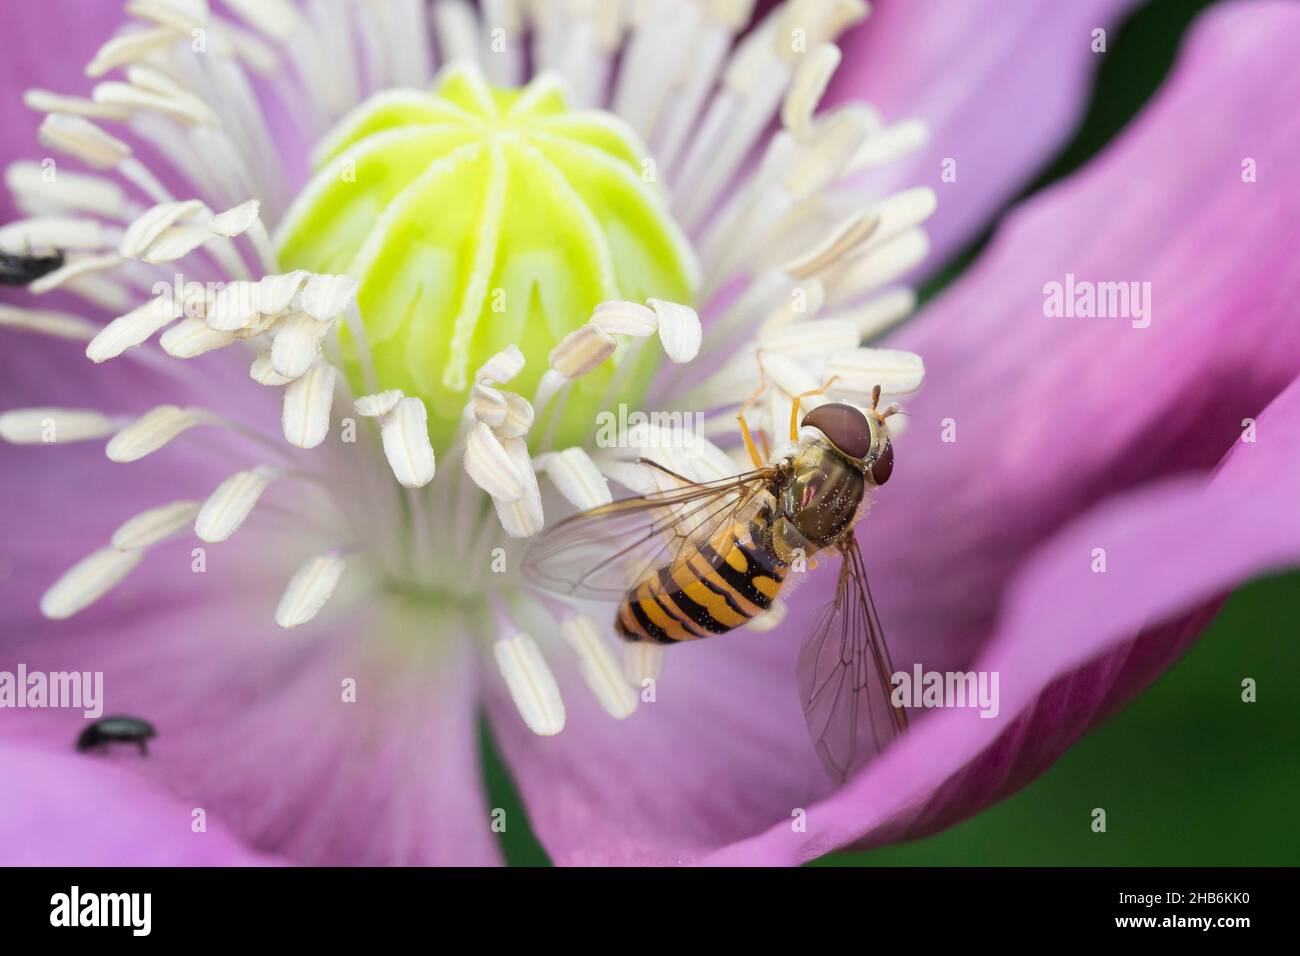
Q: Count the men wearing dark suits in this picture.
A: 0